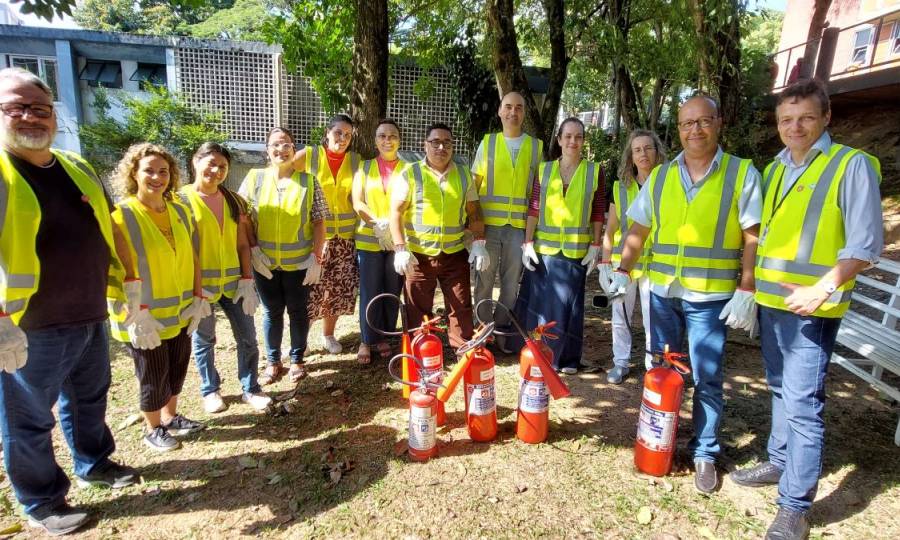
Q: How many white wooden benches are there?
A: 1